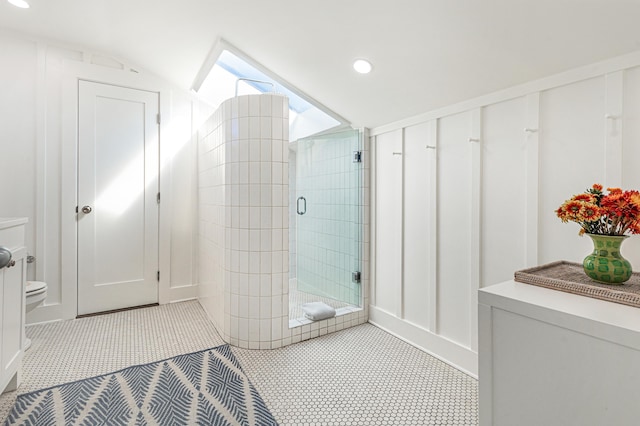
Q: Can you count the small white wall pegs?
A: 5